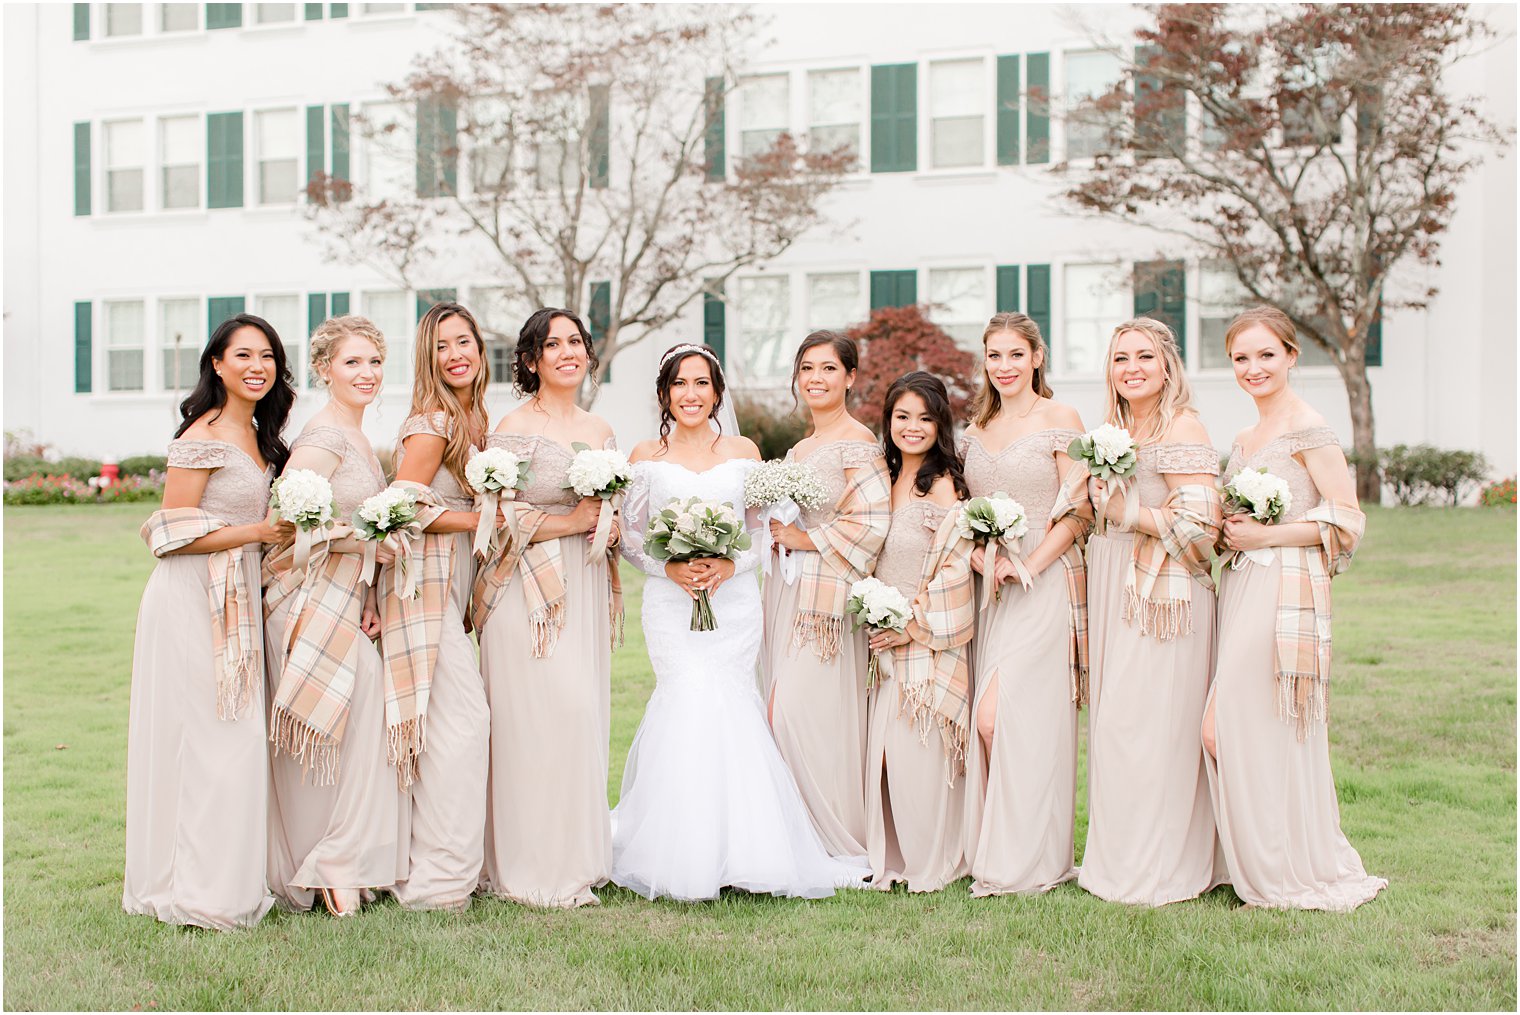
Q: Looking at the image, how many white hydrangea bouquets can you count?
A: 8